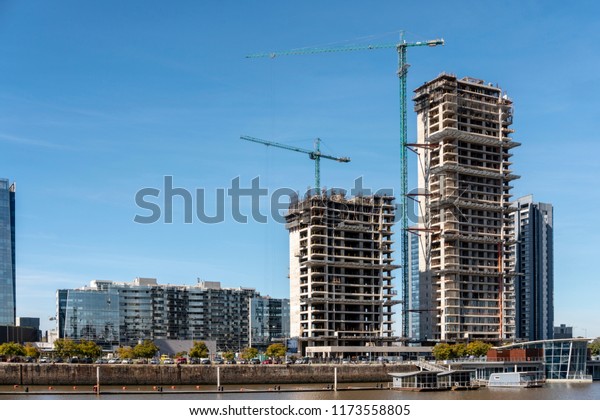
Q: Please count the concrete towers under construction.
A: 2